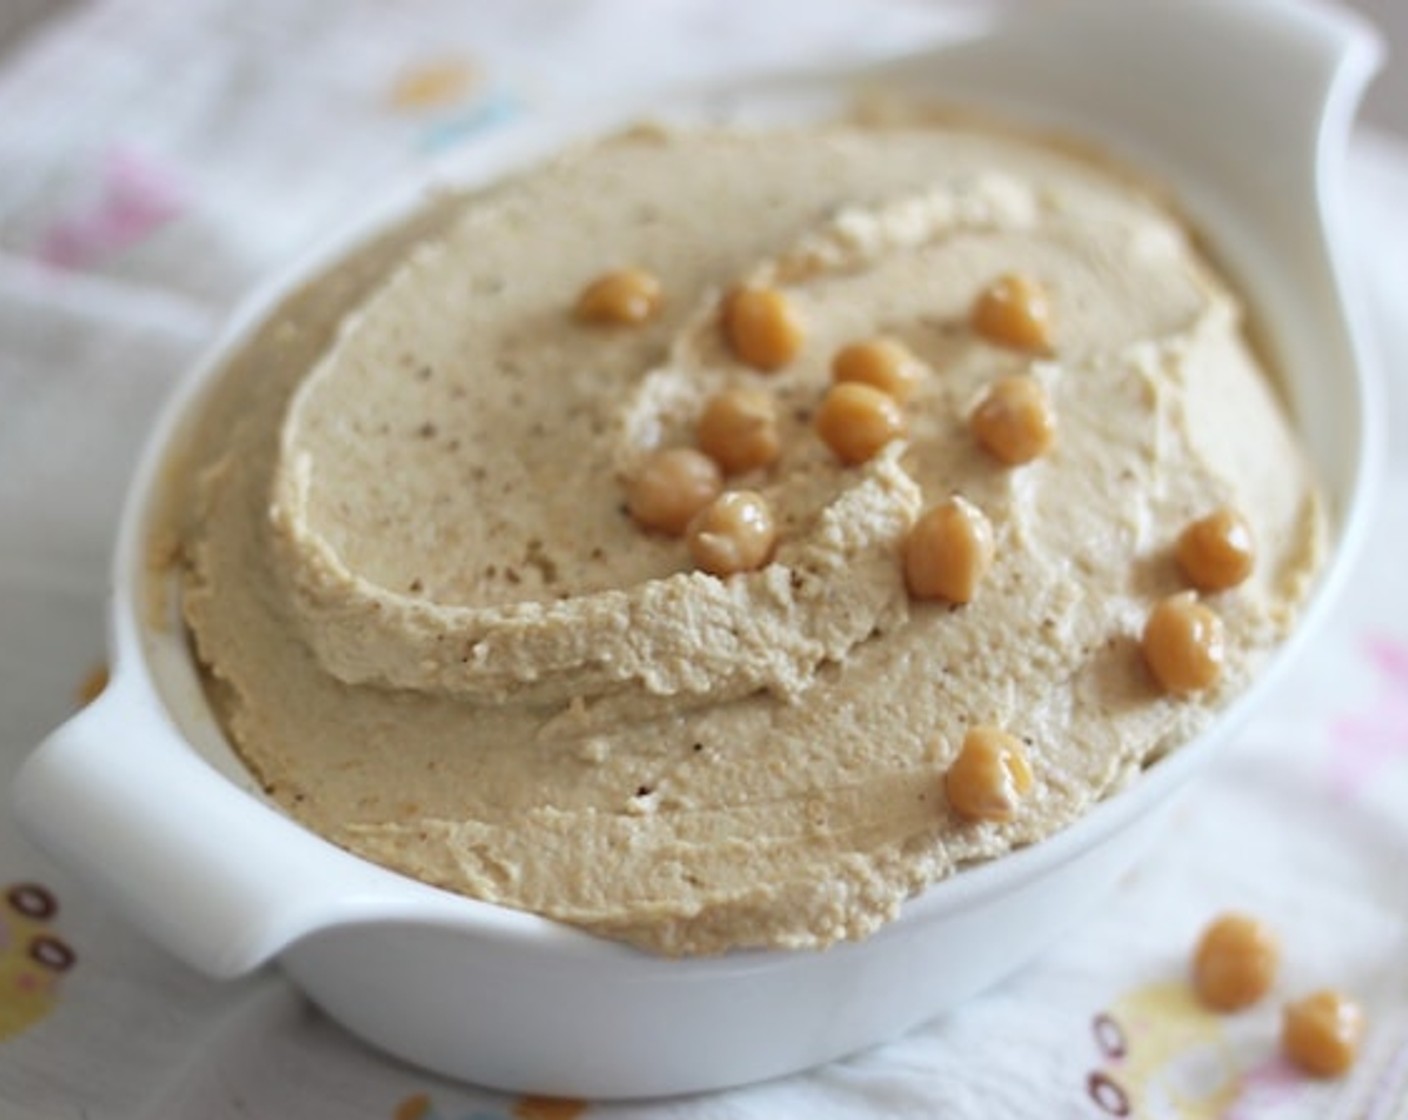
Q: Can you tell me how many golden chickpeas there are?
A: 15